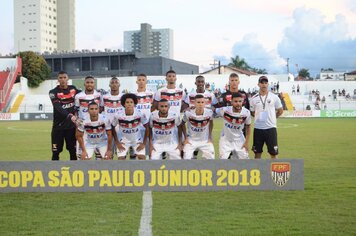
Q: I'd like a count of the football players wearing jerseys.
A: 12